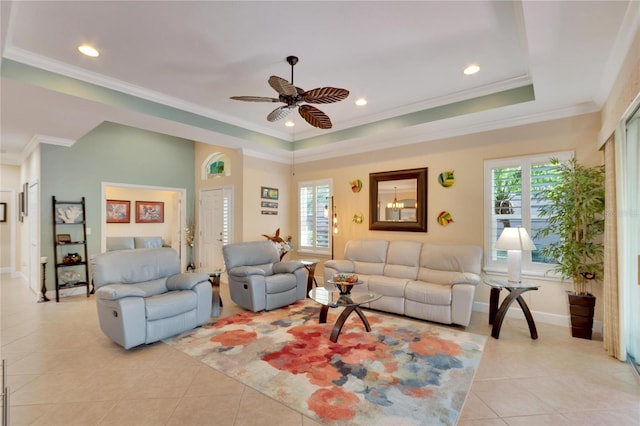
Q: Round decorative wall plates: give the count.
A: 4